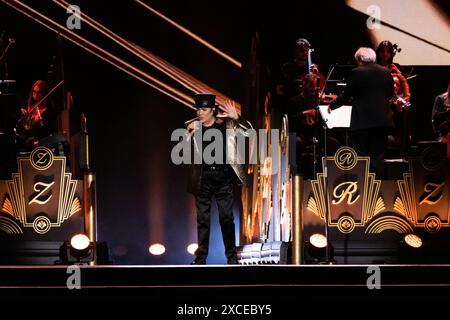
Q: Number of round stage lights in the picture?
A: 5